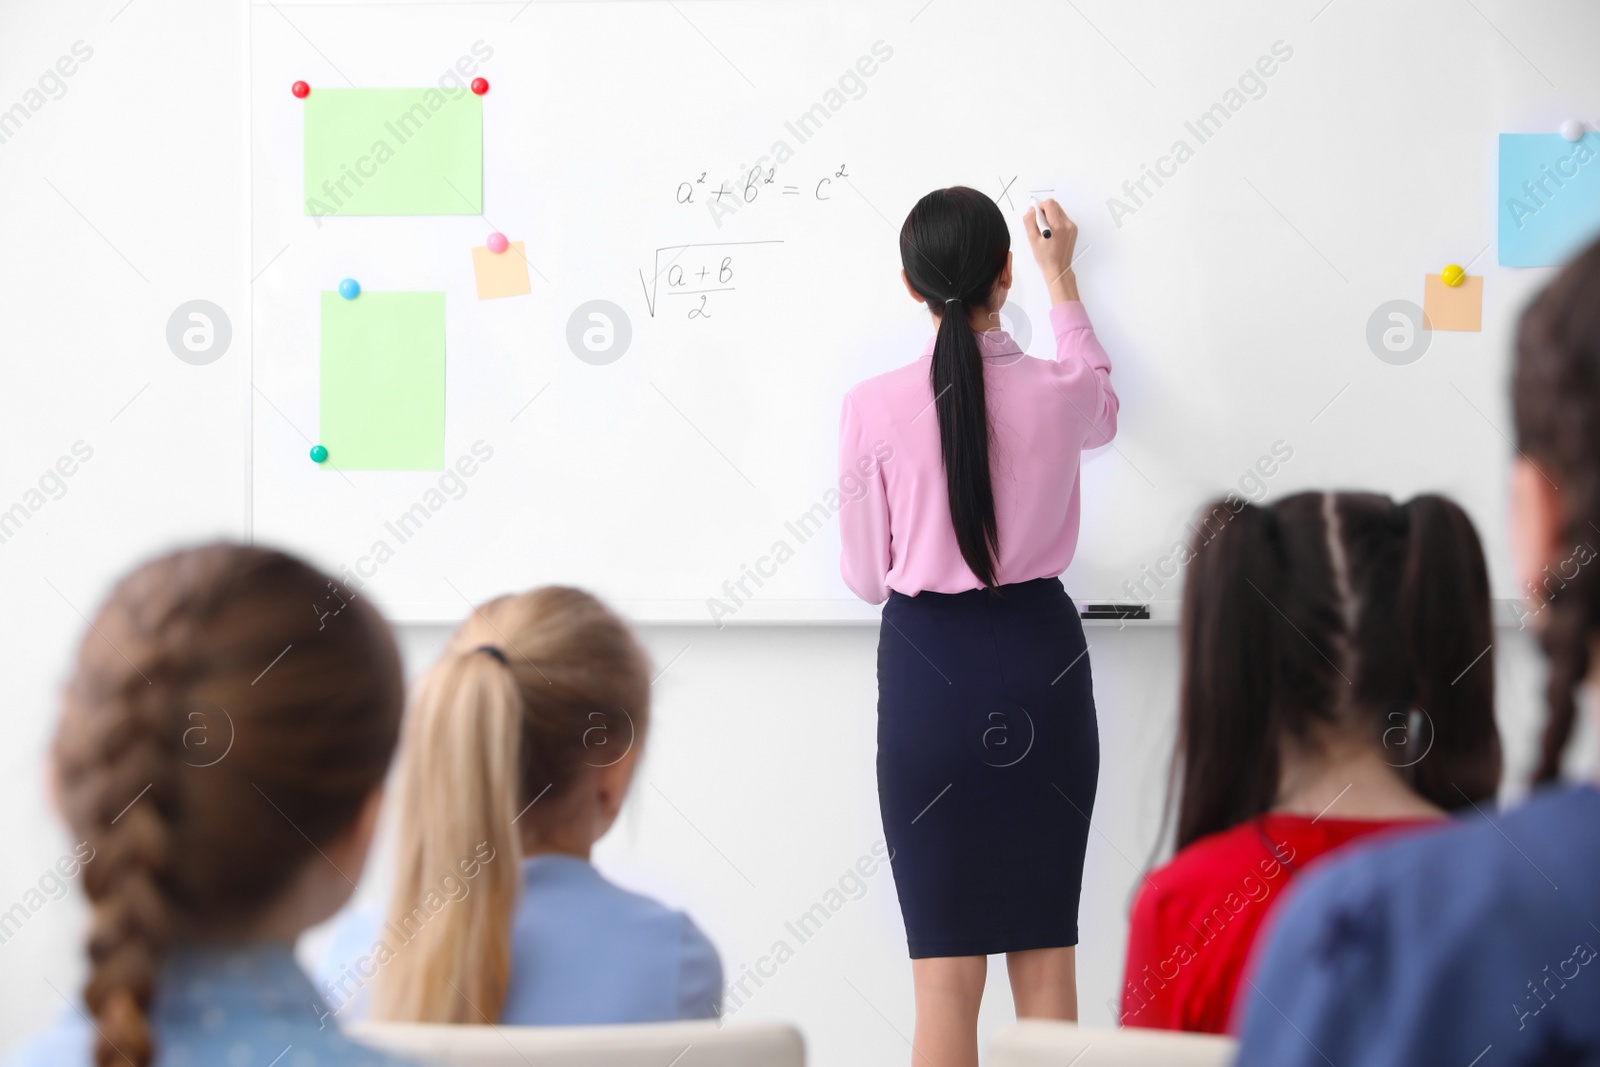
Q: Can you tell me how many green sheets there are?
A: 2